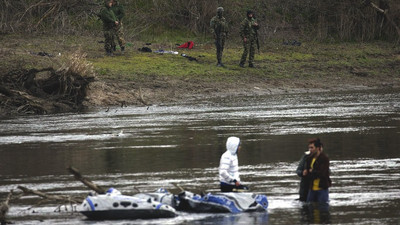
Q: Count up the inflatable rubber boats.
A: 2